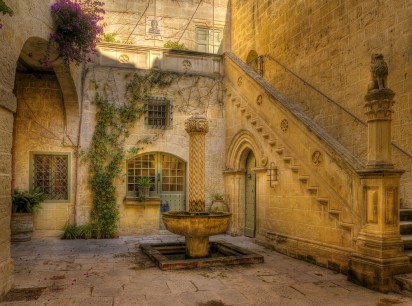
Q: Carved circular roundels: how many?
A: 6